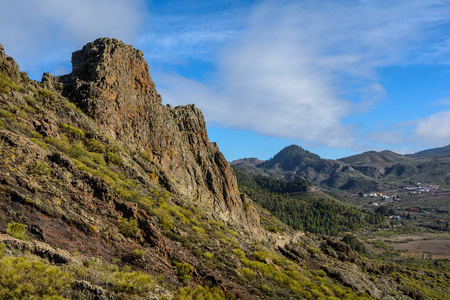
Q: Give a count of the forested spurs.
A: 1